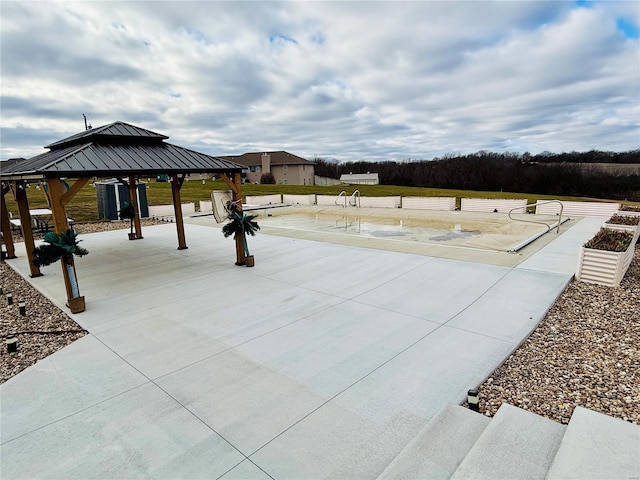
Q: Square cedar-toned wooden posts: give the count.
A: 6